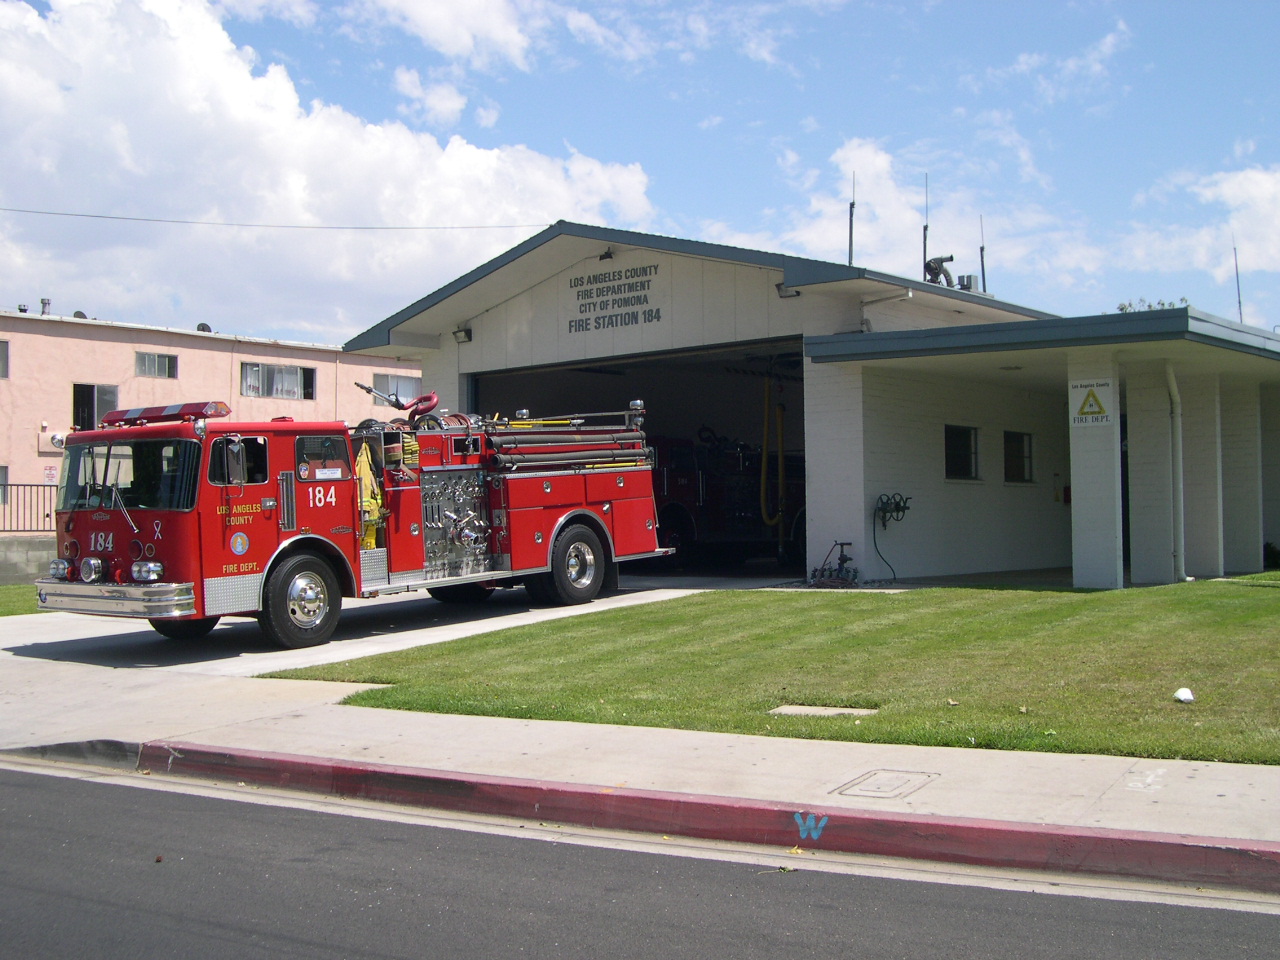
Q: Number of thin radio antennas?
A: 4